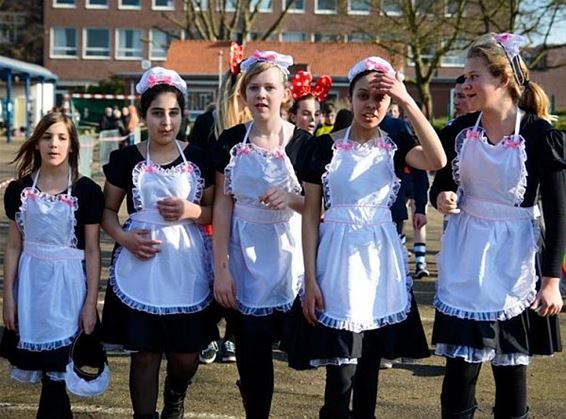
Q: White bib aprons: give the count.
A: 5